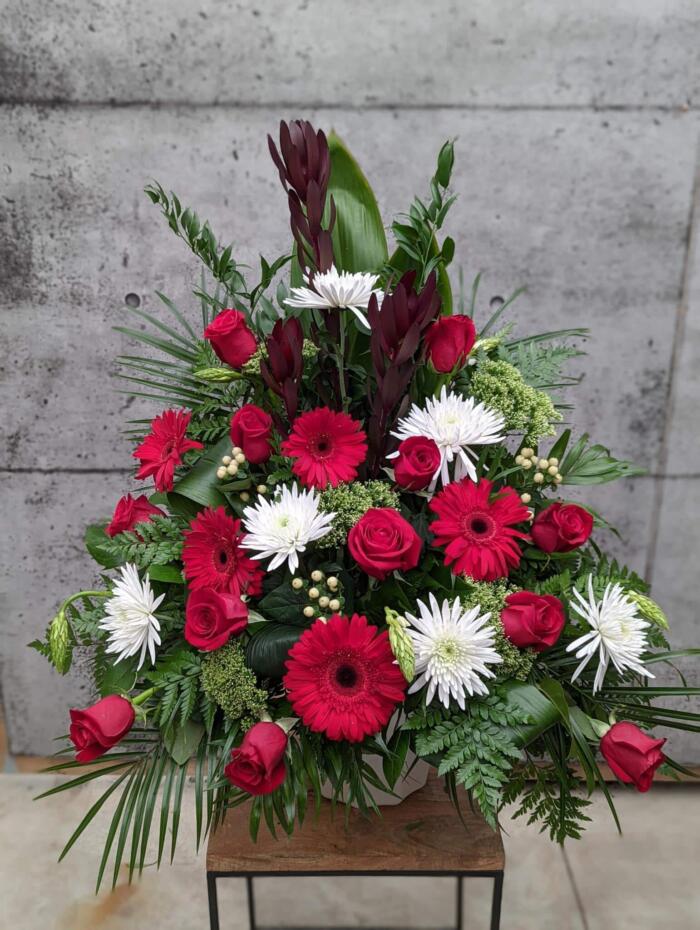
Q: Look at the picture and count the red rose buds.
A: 12